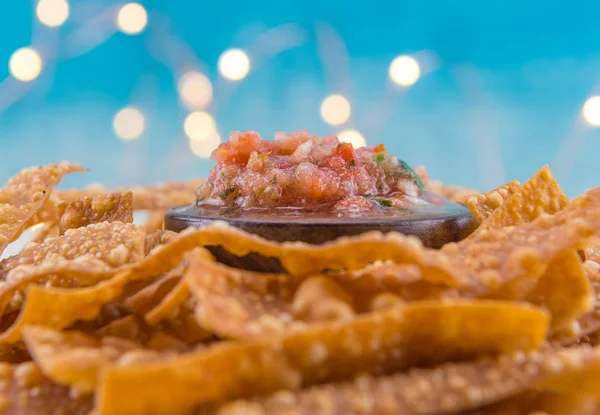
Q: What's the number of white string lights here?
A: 12